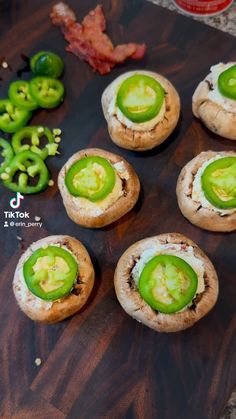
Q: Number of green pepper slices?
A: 13